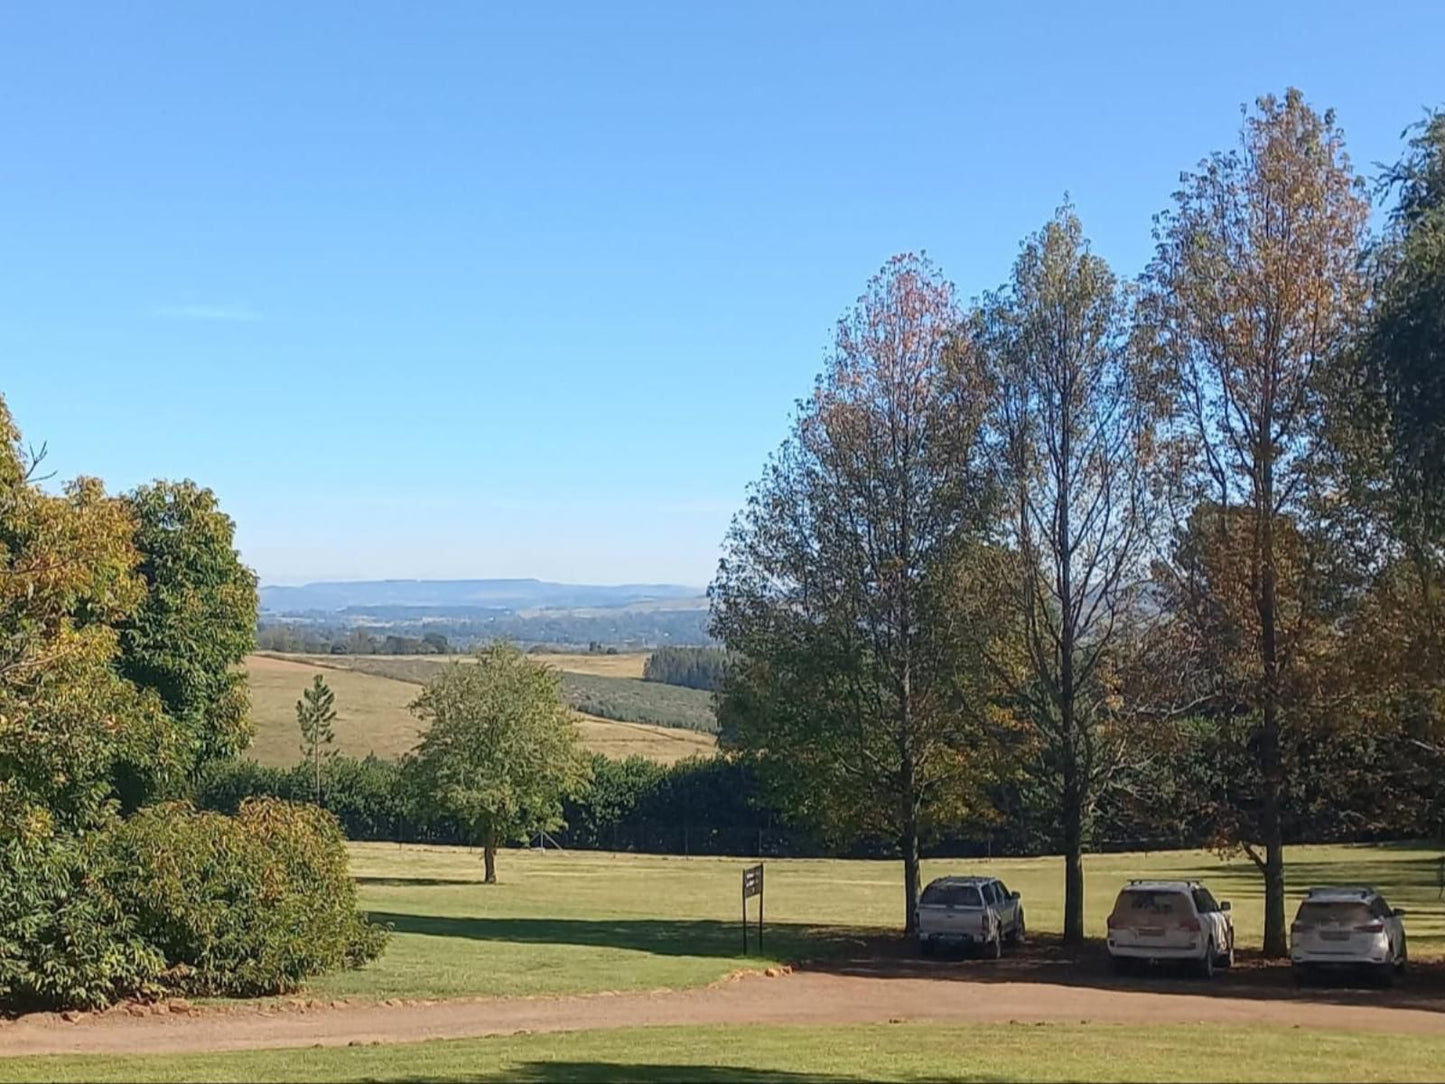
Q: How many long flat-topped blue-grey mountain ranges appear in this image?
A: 1